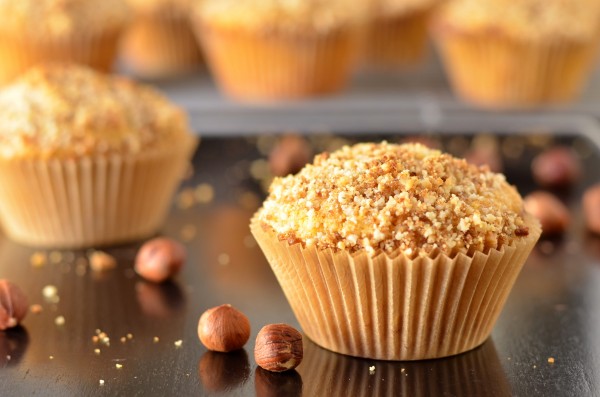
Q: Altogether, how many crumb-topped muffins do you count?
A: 7